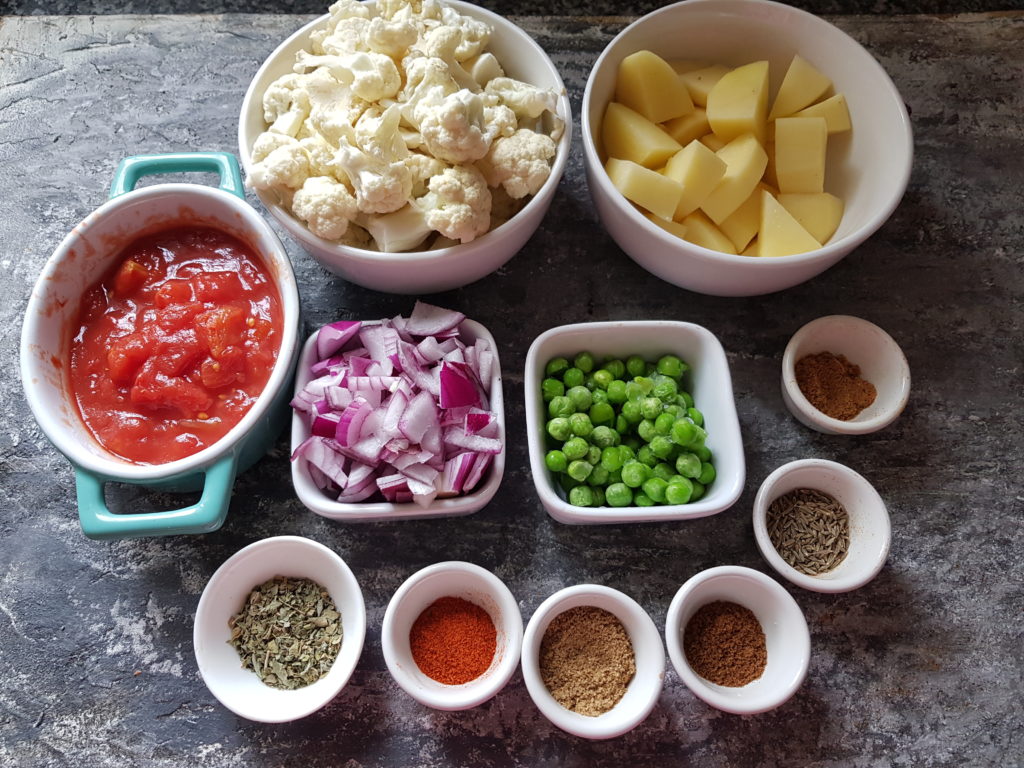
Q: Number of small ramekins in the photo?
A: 6